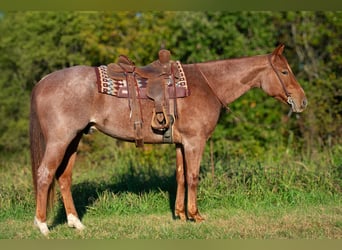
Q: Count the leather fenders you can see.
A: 1